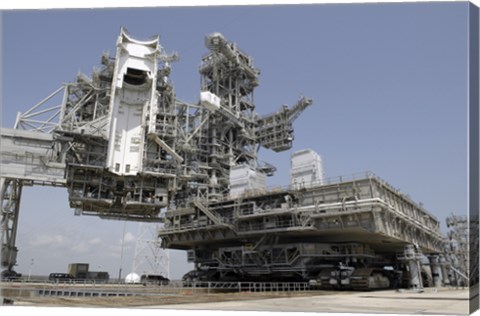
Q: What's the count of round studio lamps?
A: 0